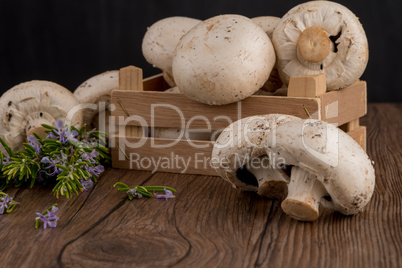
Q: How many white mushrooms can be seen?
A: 8